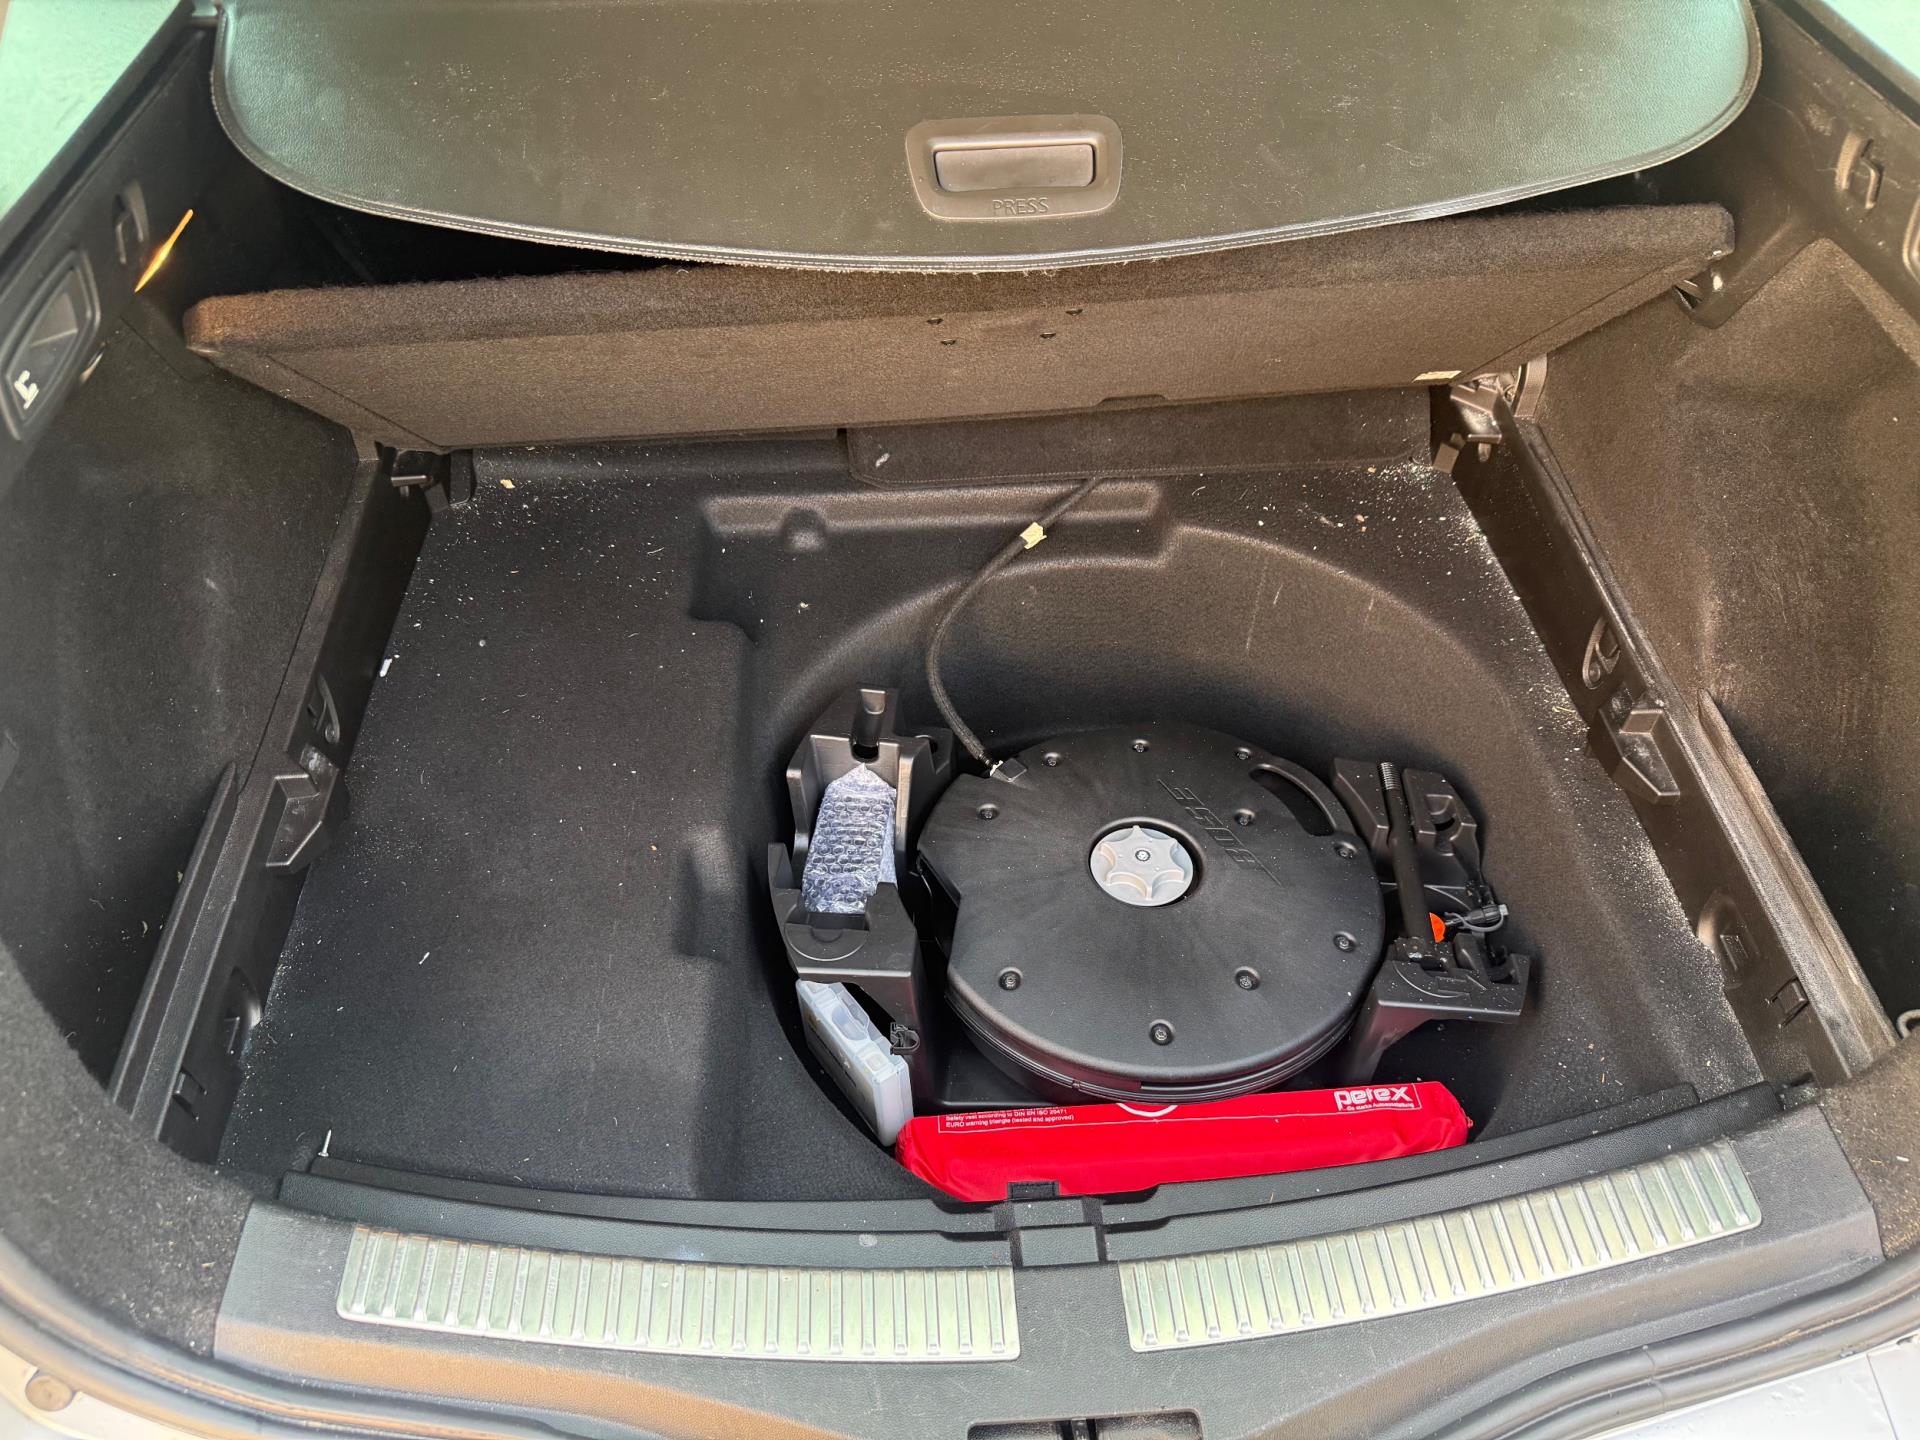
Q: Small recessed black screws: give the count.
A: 10